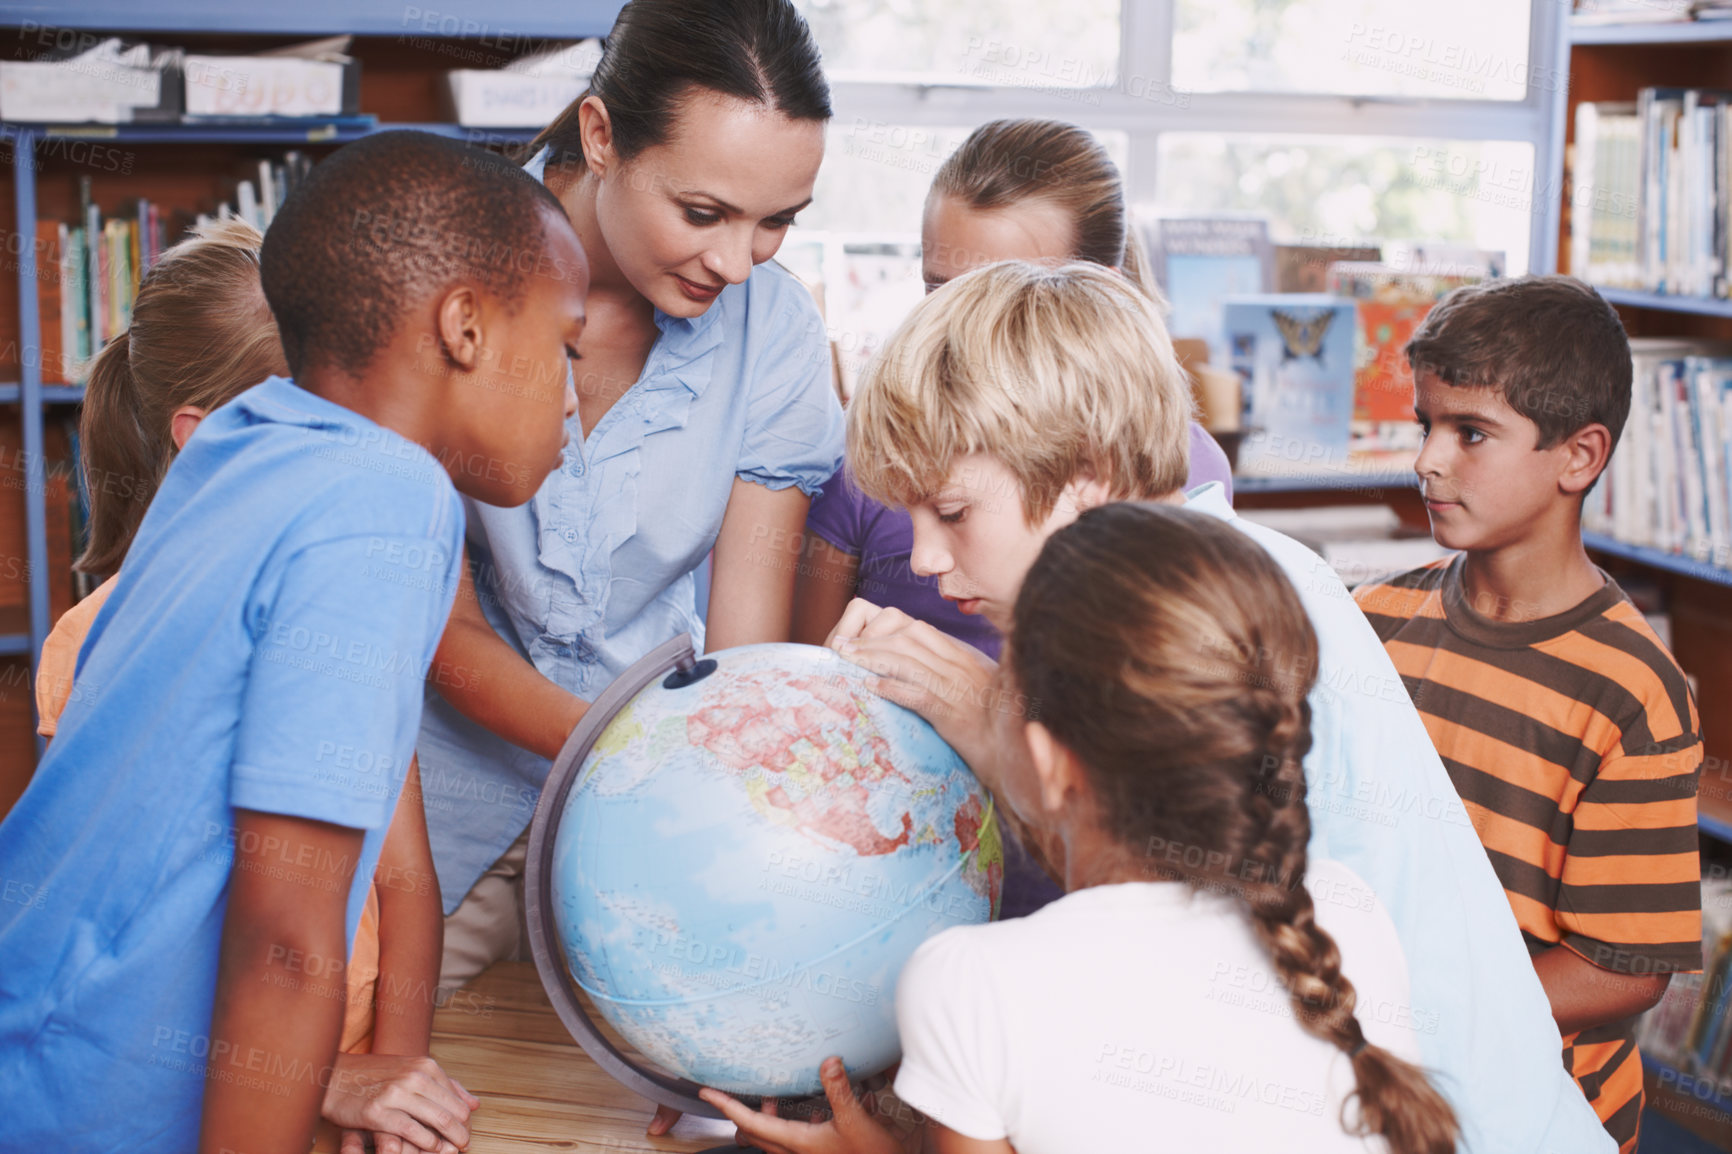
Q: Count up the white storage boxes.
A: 3